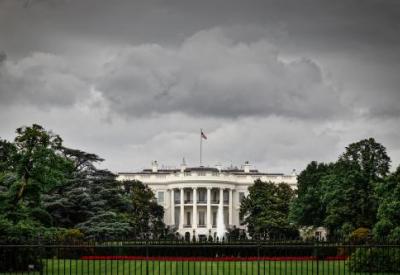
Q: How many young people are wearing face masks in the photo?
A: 0